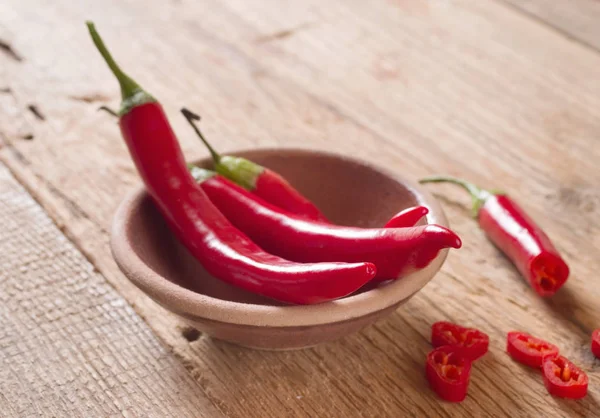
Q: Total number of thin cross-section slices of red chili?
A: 5